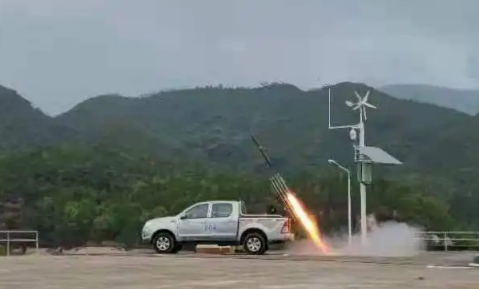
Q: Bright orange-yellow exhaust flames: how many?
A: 1